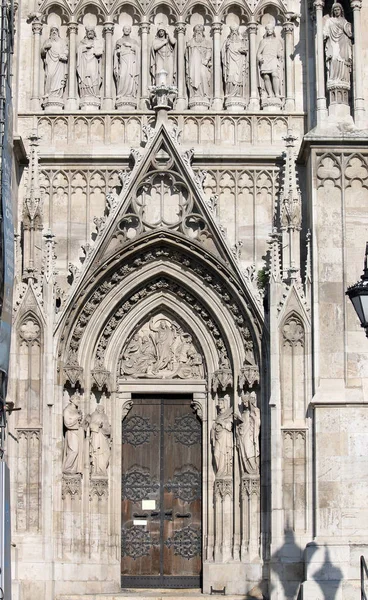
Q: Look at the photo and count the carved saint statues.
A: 12